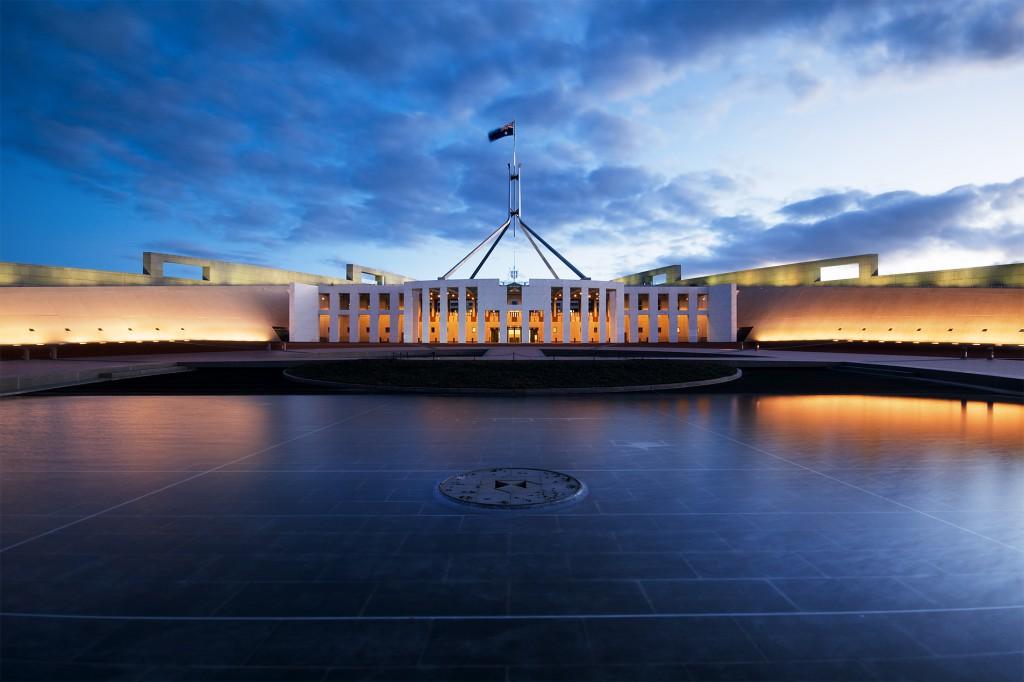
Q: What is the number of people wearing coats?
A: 0